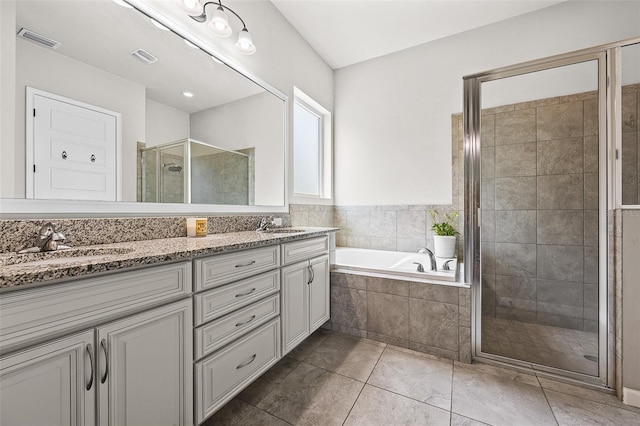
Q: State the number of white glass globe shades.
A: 3